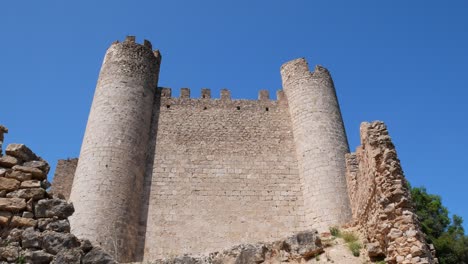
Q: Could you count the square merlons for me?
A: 6